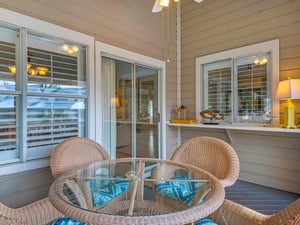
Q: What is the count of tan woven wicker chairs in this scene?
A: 4